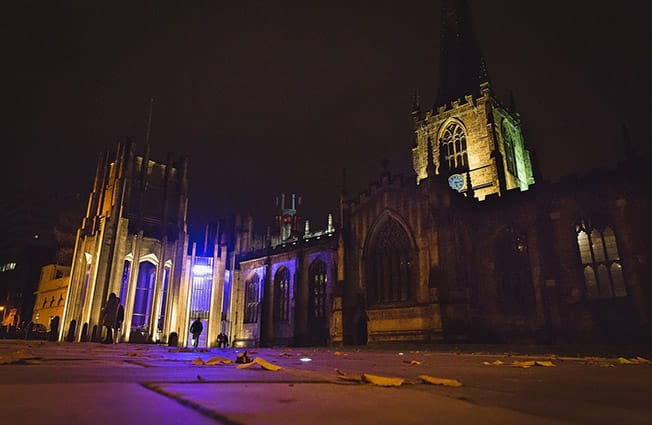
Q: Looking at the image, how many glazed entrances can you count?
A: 1